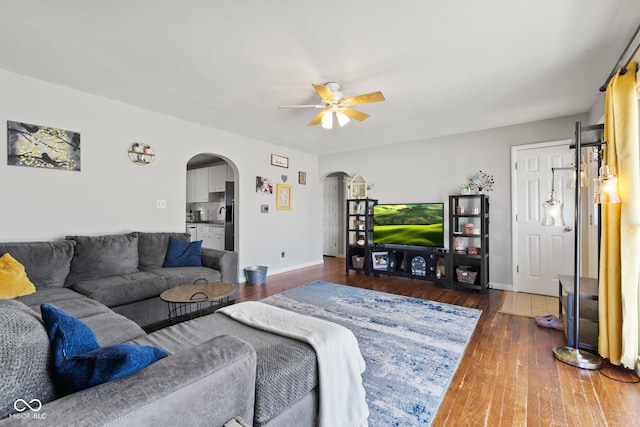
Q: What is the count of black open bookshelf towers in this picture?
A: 2